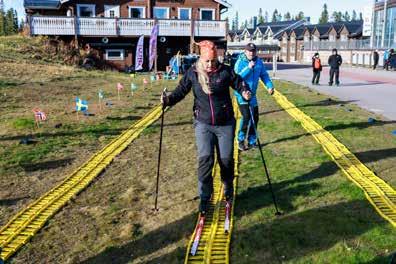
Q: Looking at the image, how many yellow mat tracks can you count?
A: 3